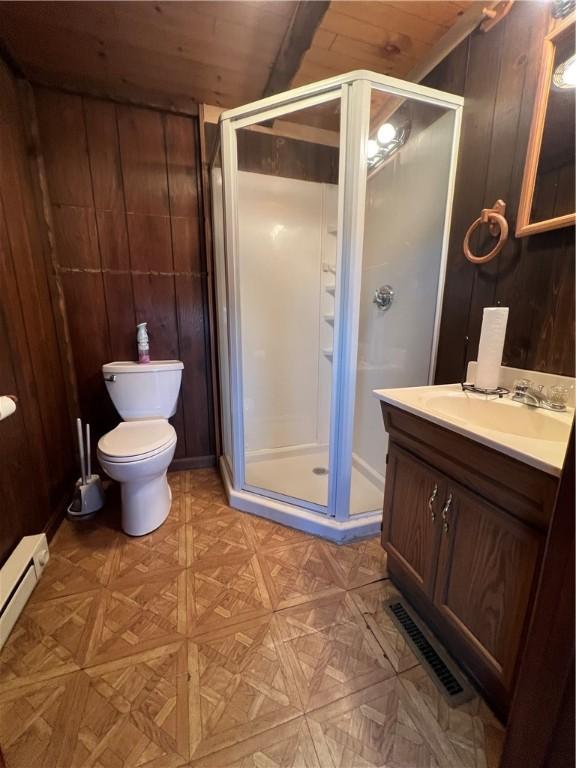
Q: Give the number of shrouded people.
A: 0